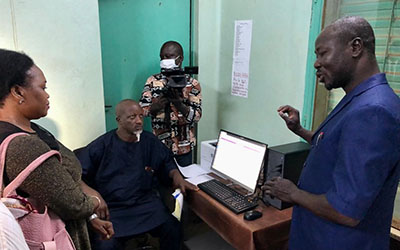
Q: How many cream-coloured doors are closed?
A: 0